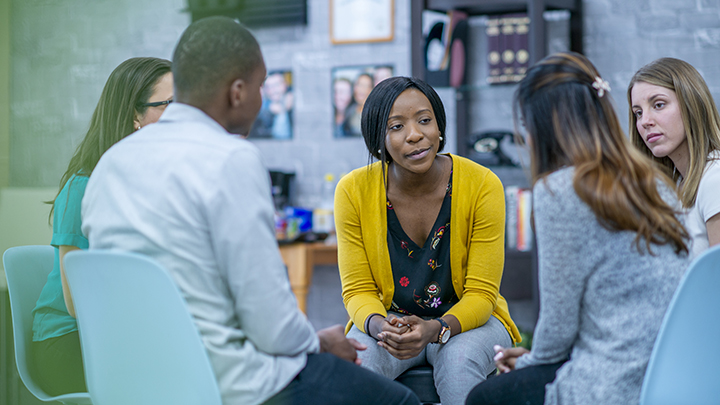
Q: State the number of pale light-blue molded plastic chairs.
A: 3